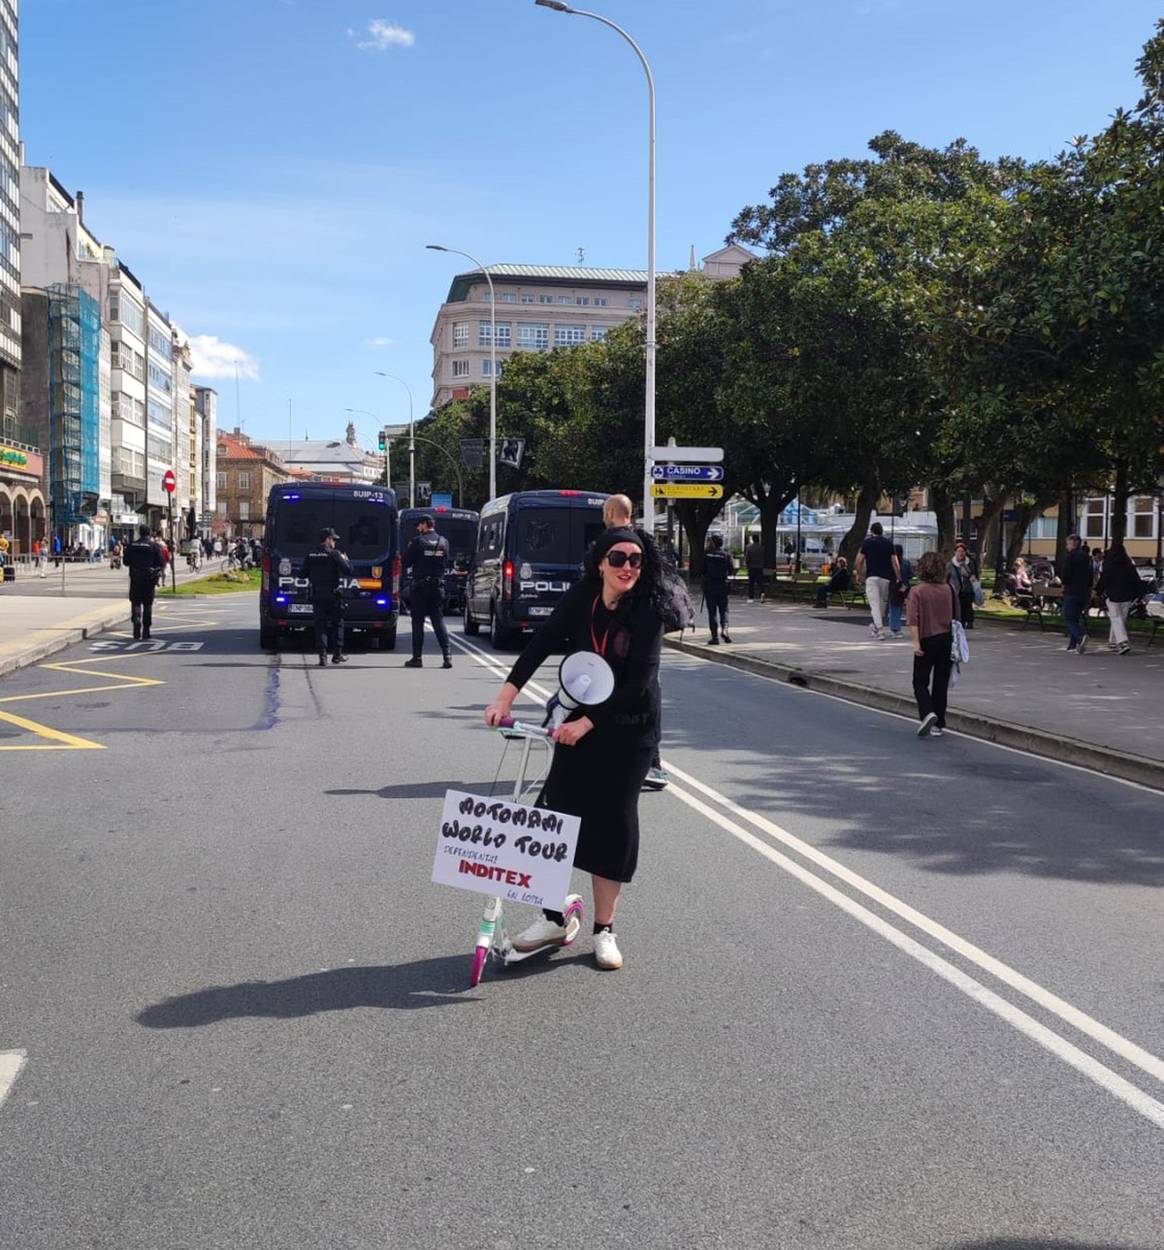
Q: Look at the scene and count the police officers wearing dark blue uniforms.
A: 4